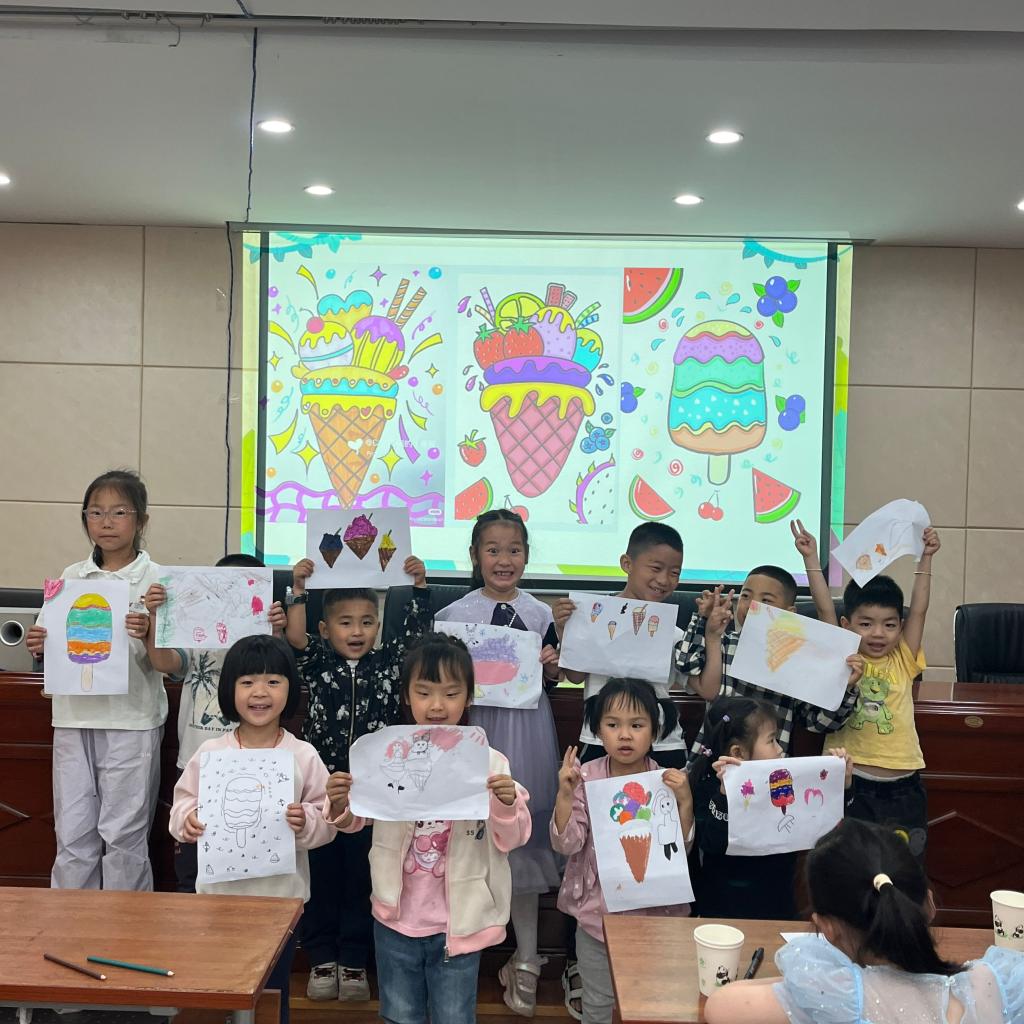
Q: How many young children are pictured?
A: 12